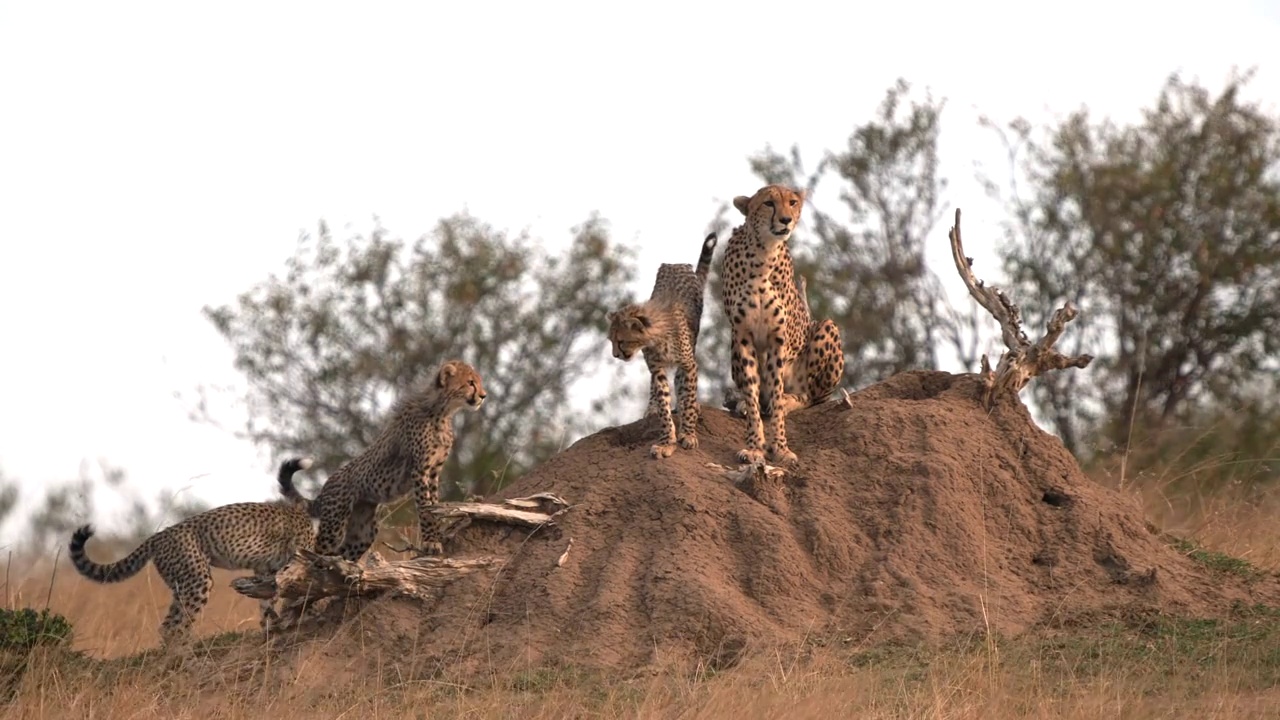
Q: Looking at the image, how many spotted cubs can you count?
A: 3